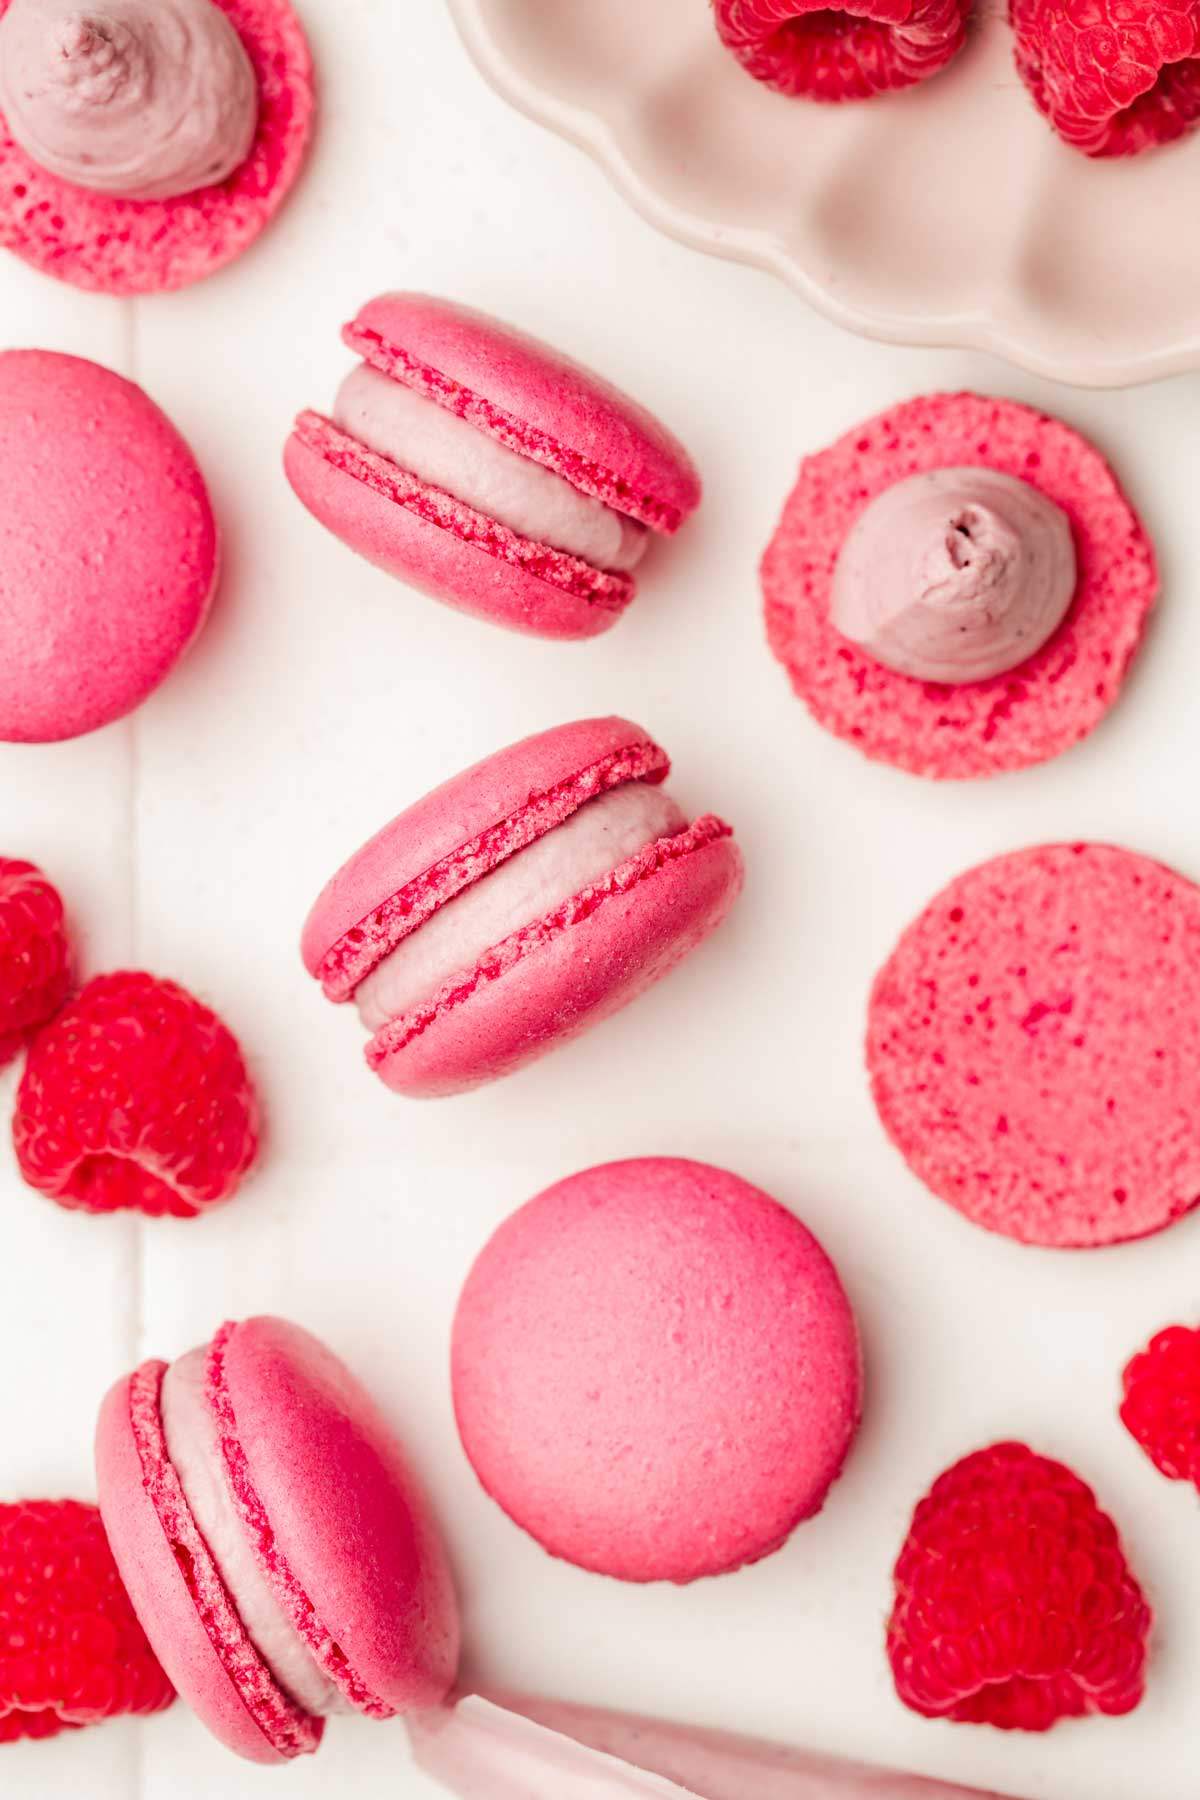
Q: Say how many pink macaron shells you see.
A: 11